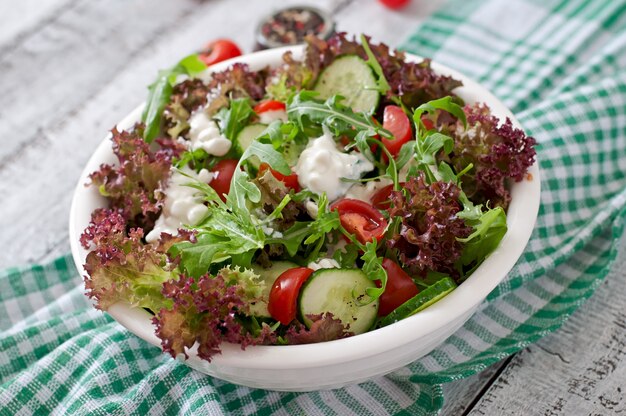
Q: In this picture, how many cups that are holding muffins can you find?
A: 0